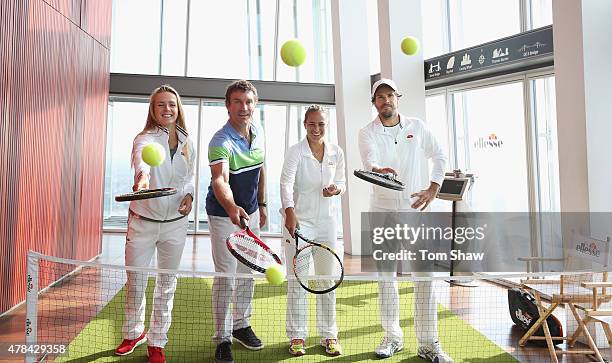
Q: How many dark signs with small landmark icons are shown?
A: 1